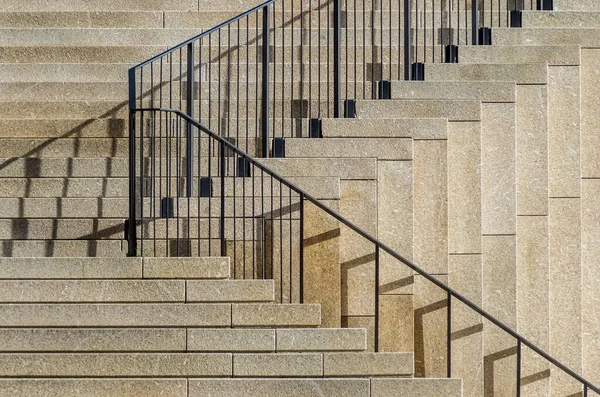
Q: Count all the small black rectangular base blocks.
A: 12